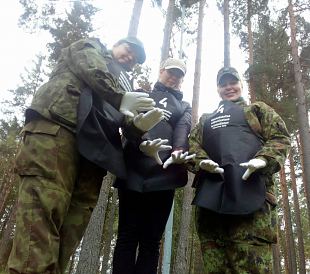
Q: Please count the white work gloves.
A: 6